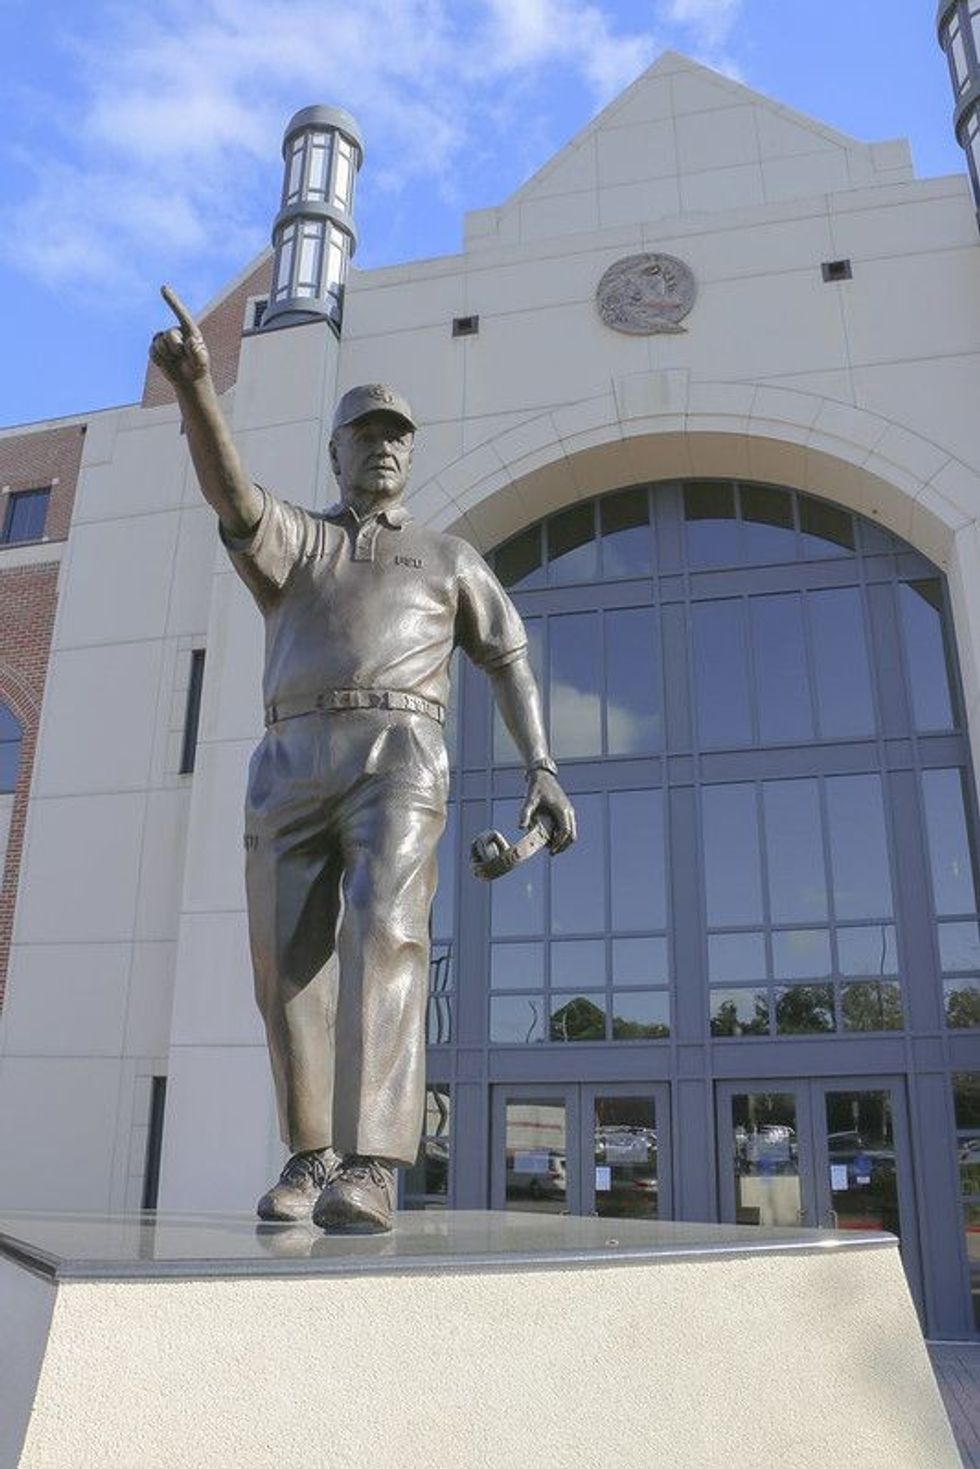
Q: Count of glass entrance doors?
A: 4